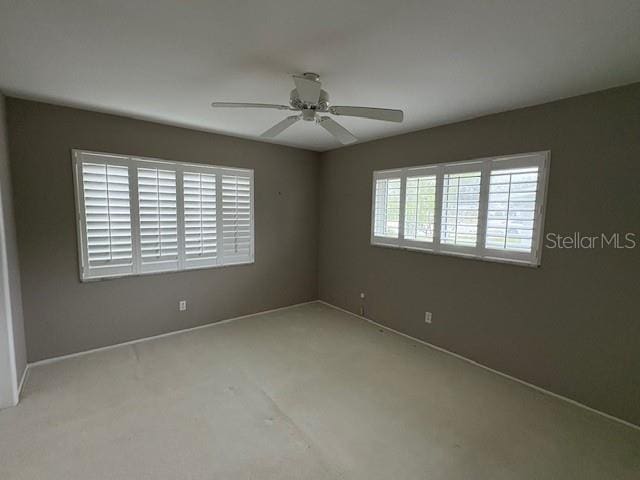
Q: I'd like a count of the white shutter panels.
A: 8